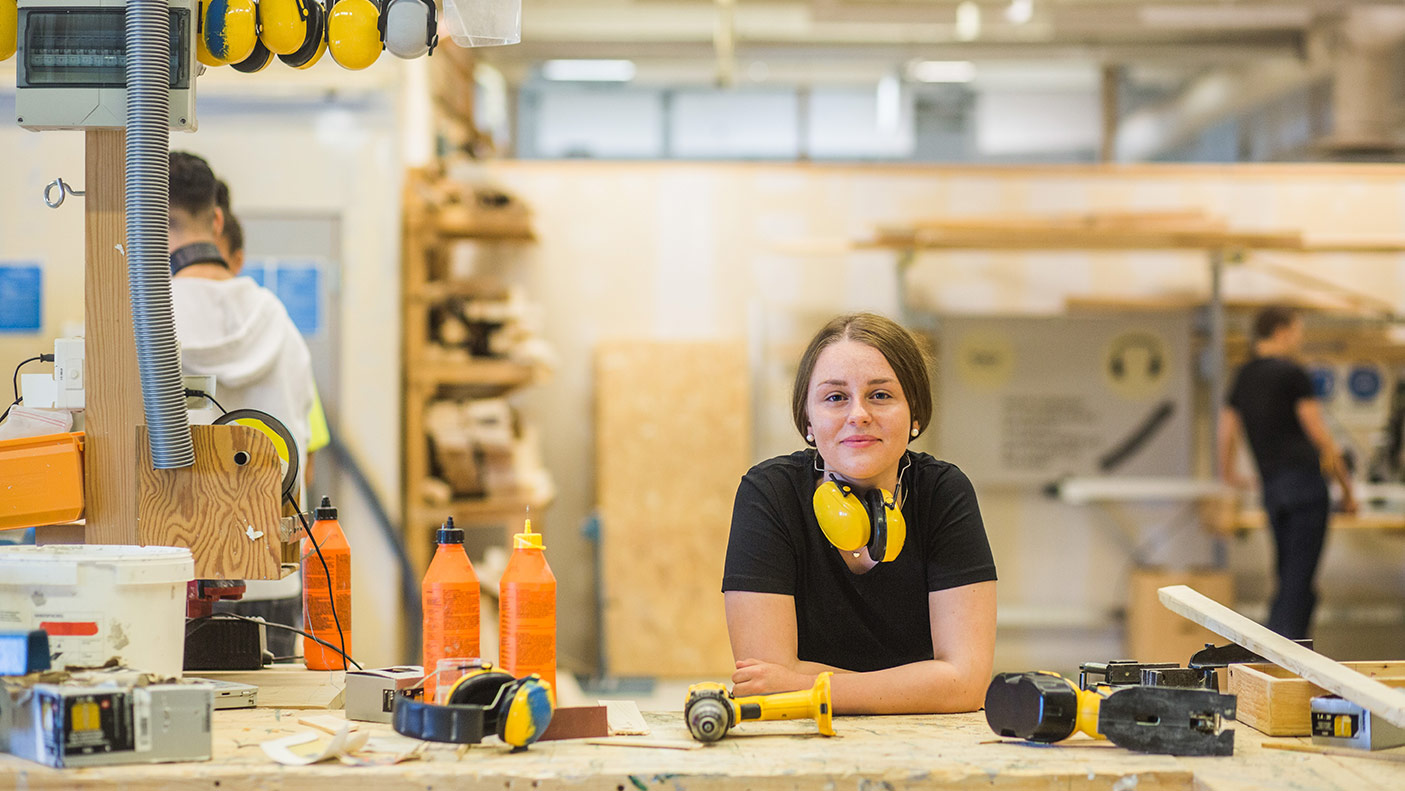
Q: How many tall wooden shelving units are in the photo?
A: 1